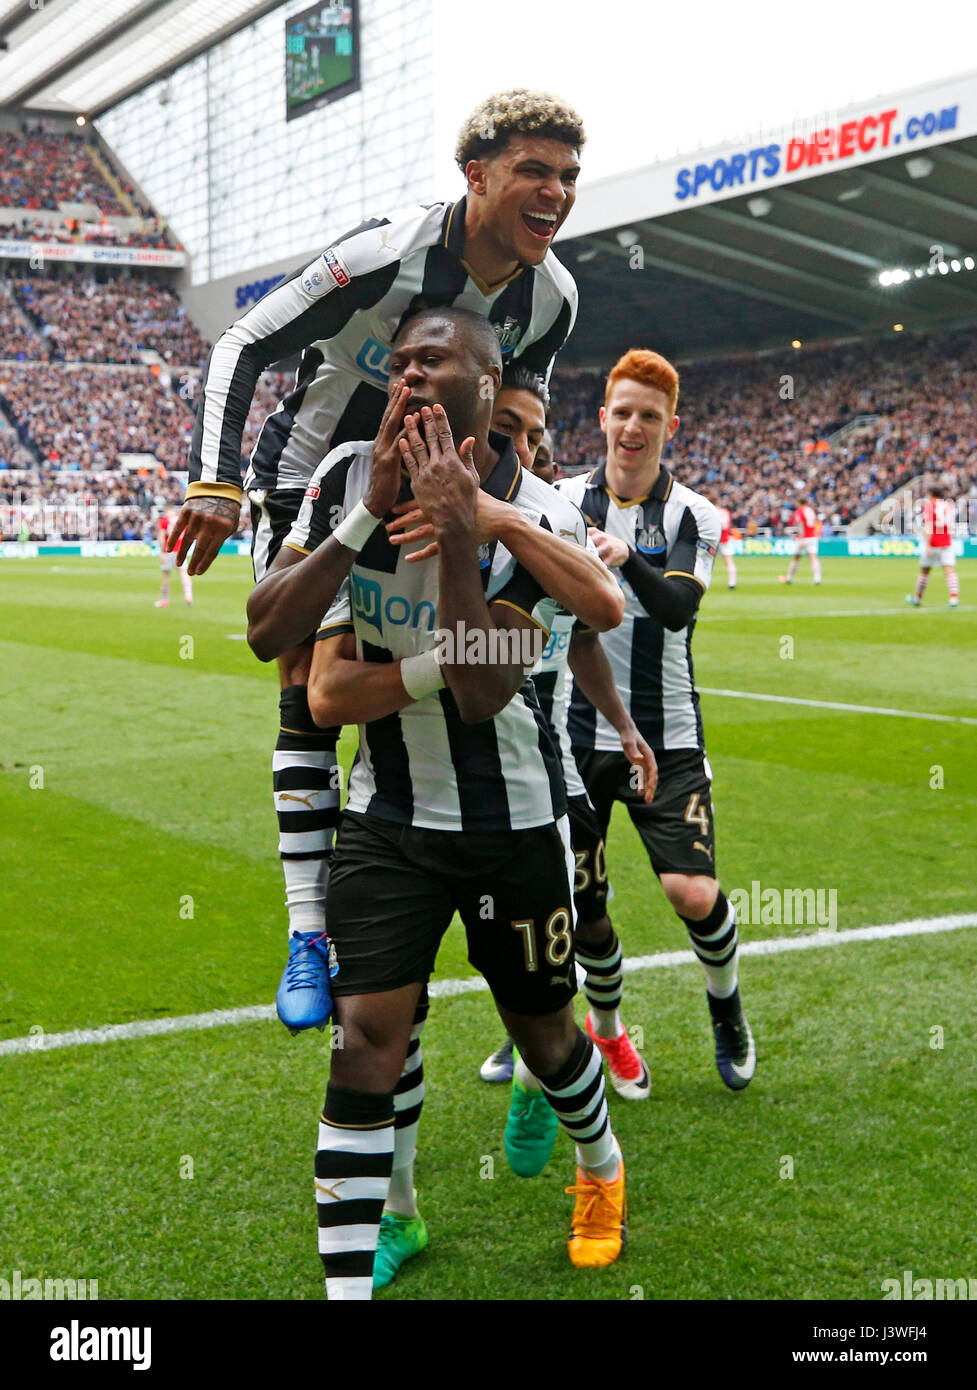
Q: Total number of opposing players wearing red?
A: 4